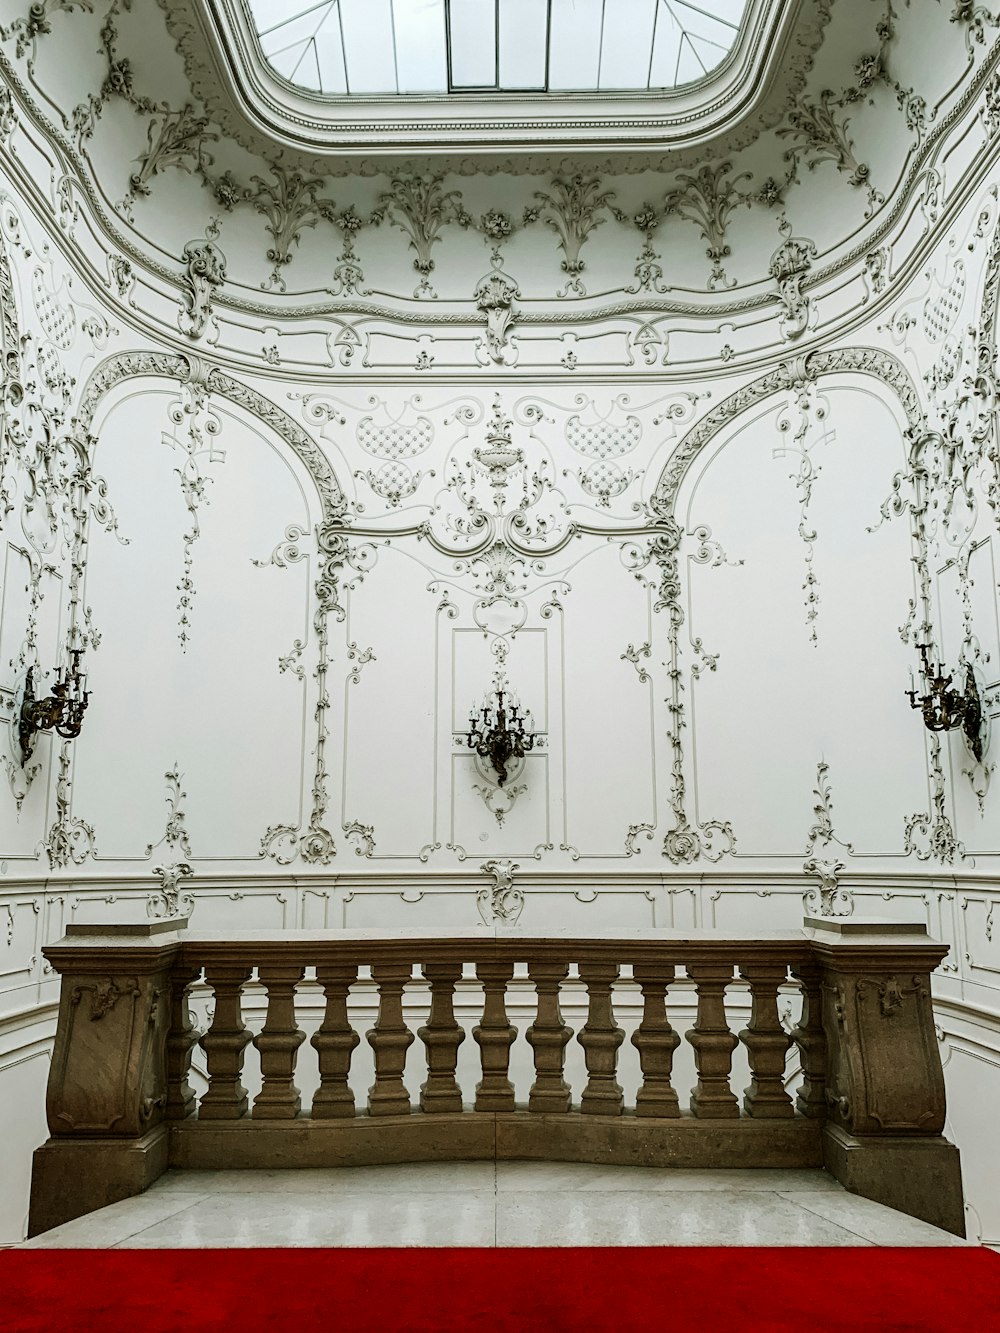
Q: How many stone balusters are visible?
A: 13